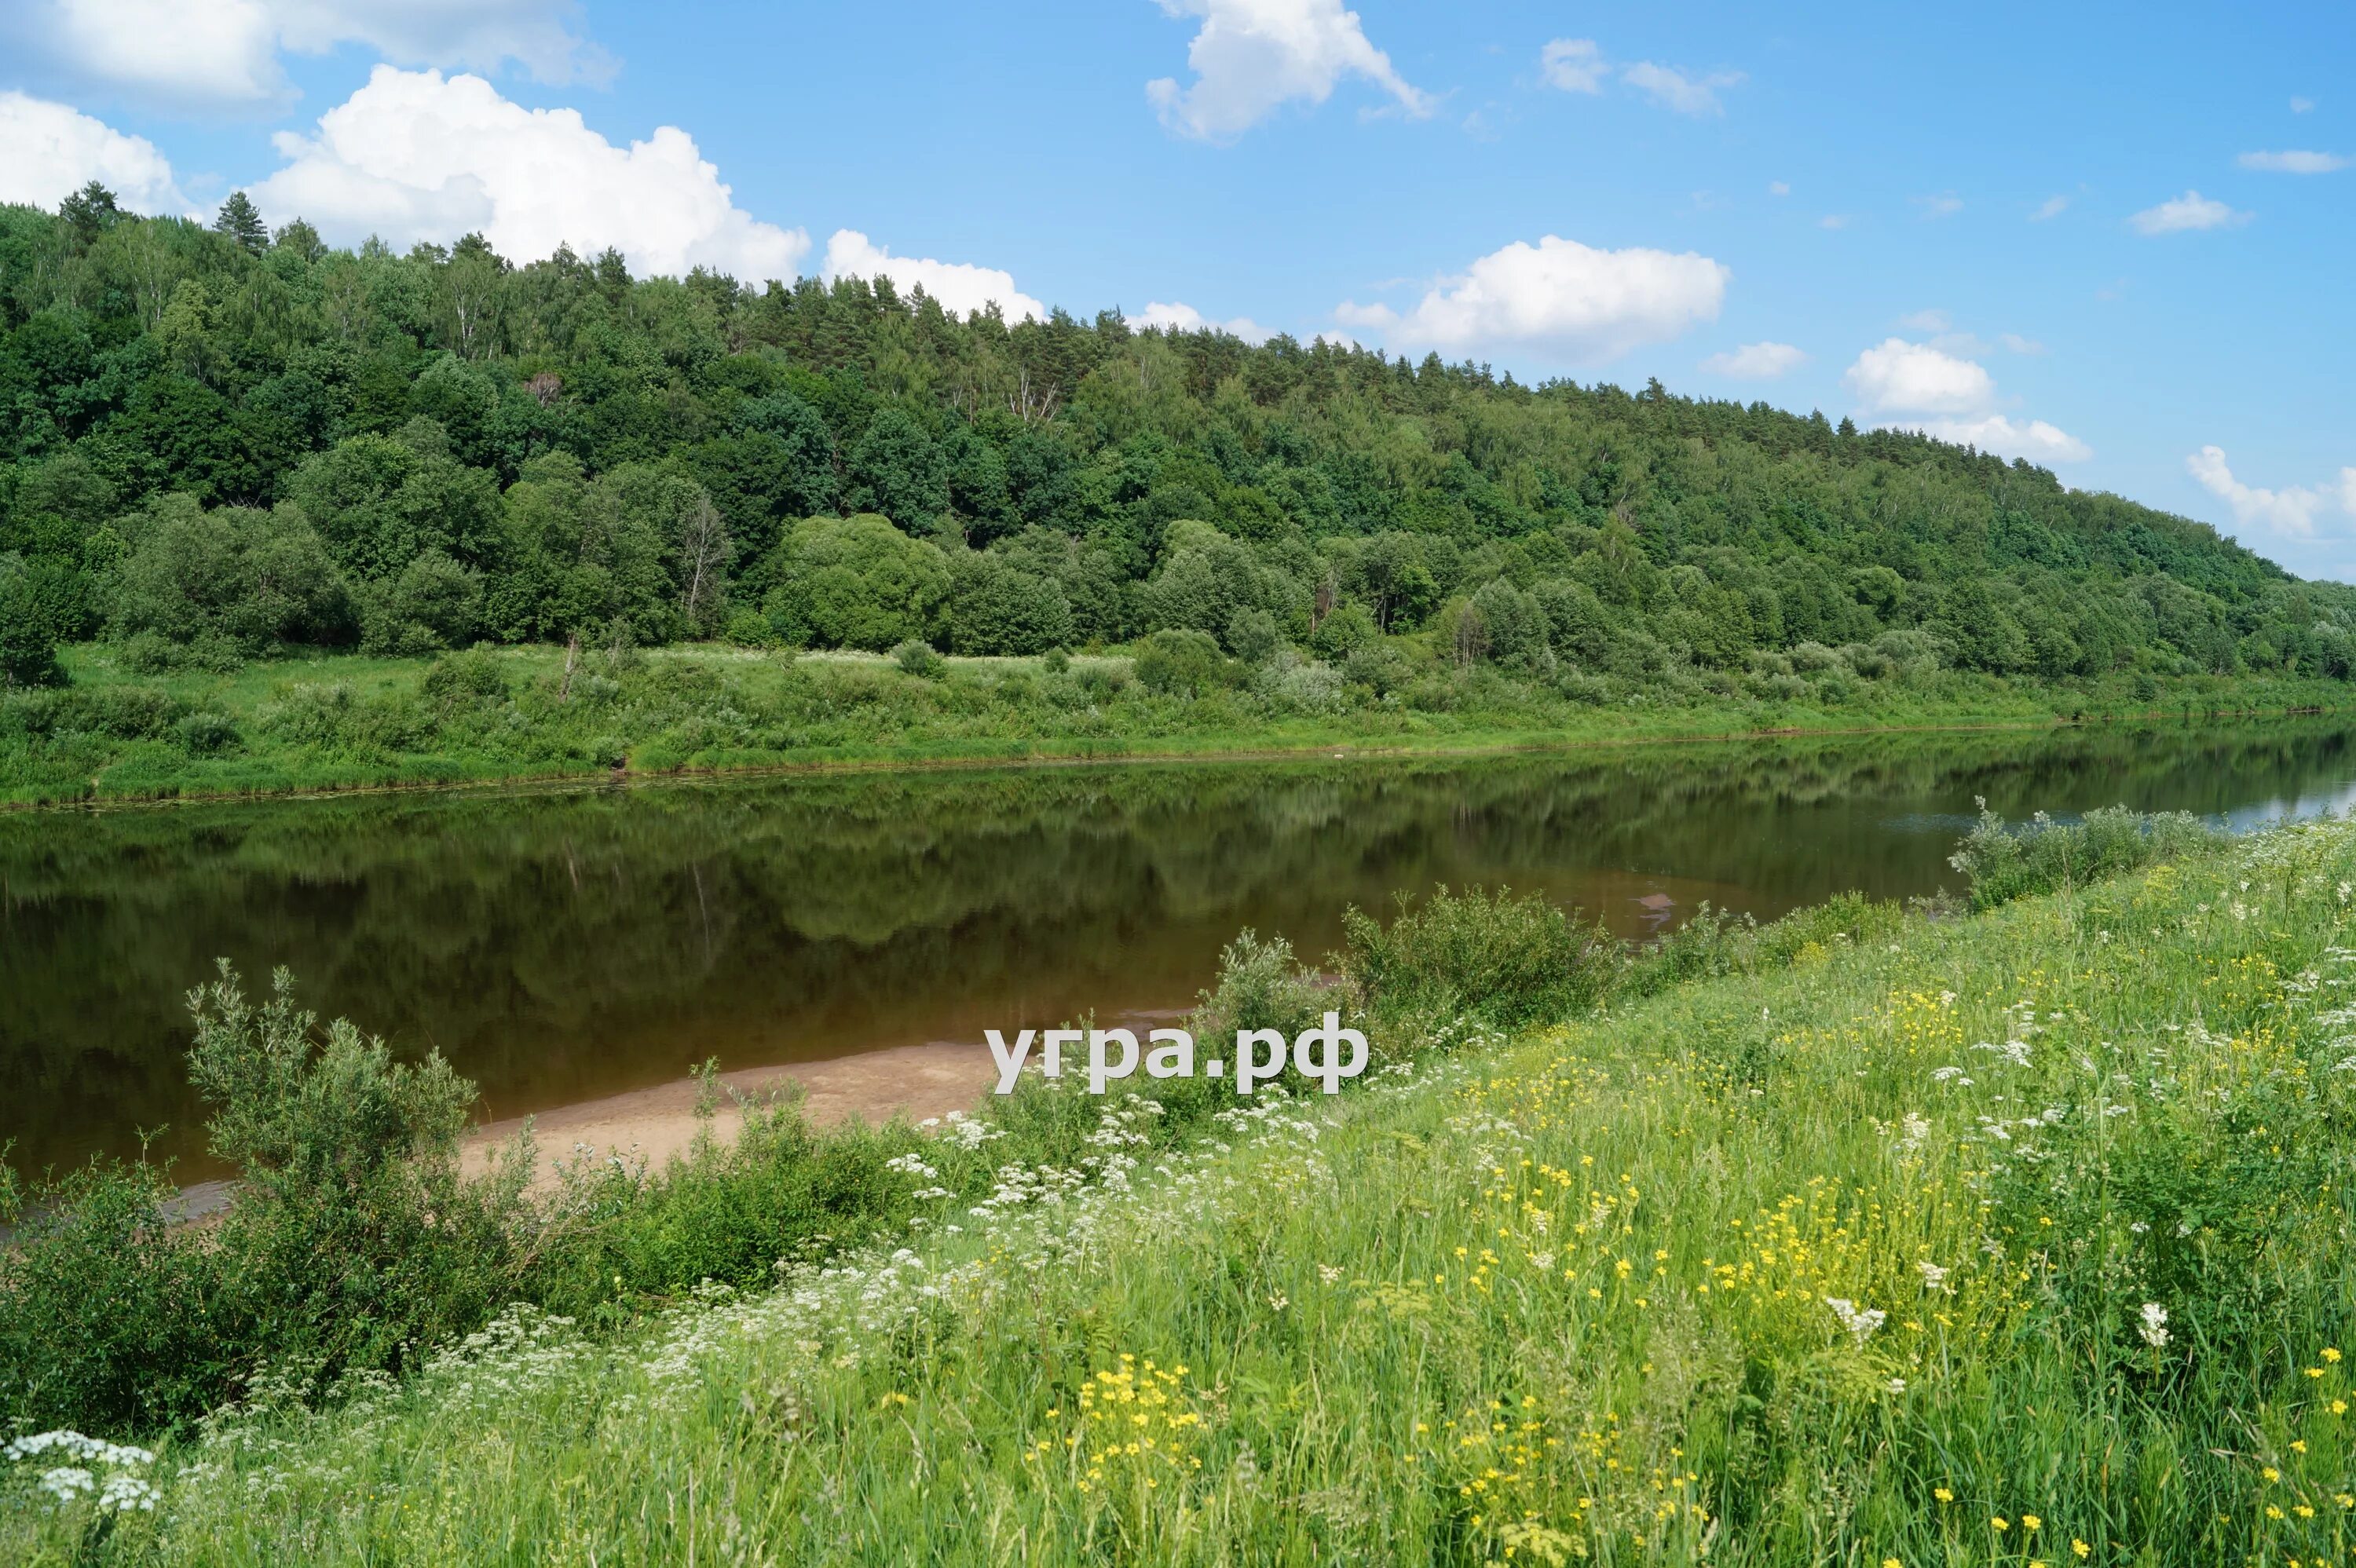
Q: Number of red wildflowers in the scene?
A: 0